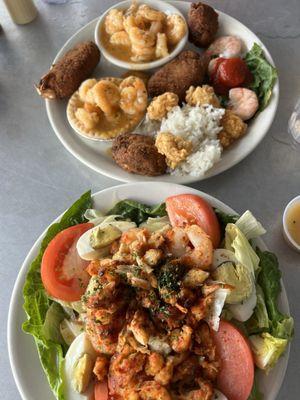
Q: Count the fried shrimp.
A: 4